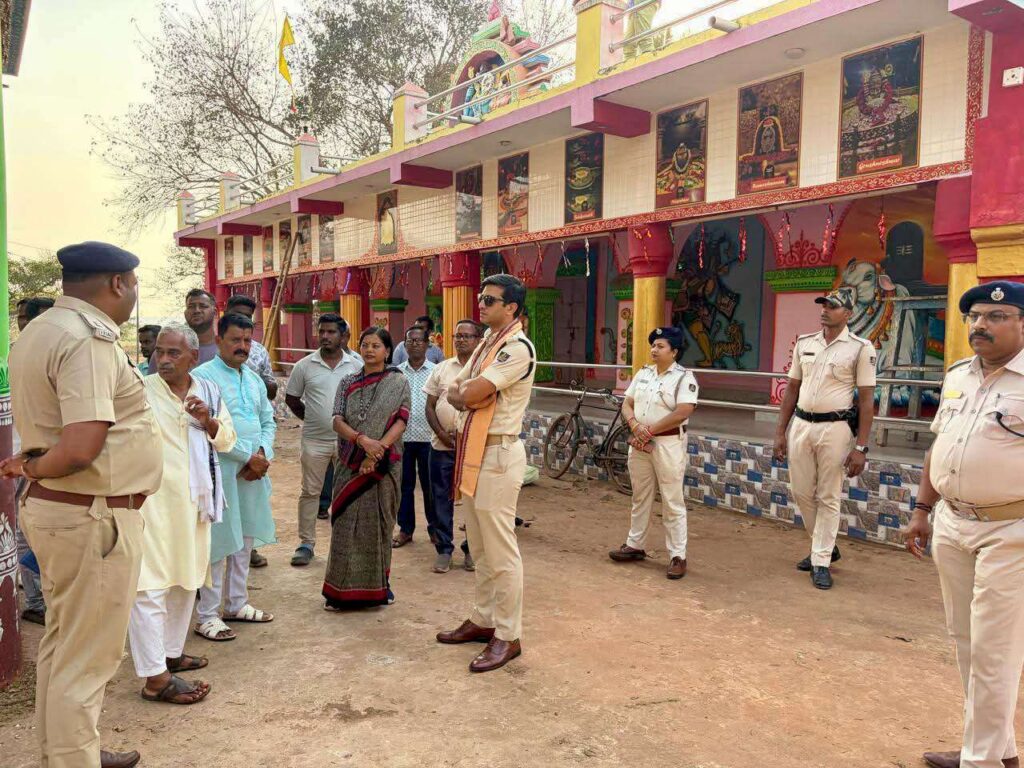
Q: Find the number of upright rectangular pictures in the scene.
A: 13